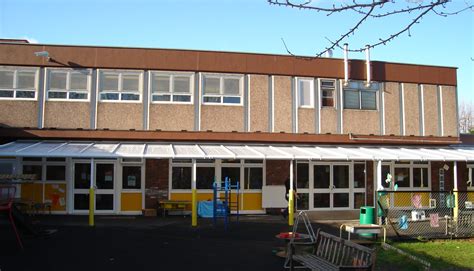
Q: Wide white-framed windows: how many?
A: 5